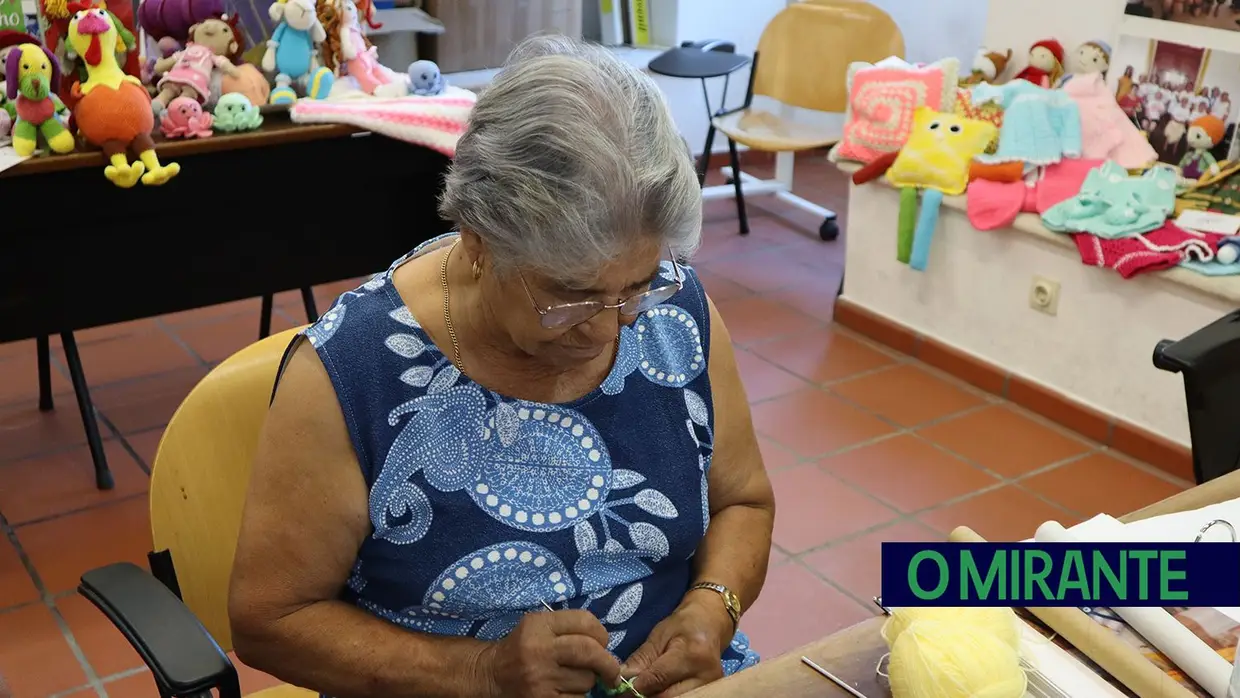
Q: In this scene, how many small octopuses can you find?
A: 3